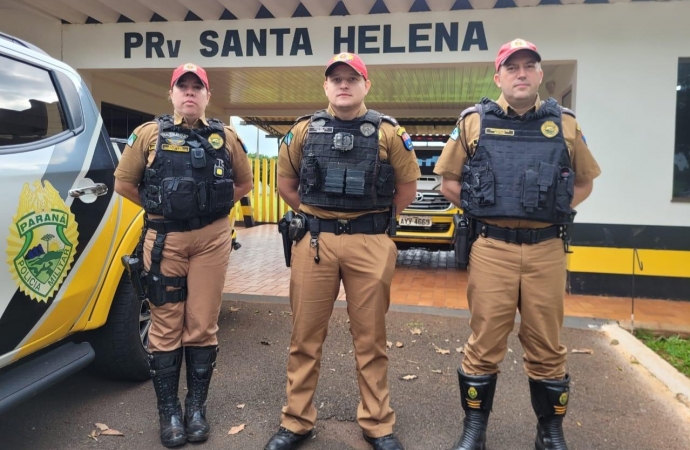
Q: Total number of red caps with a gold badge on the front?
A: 3